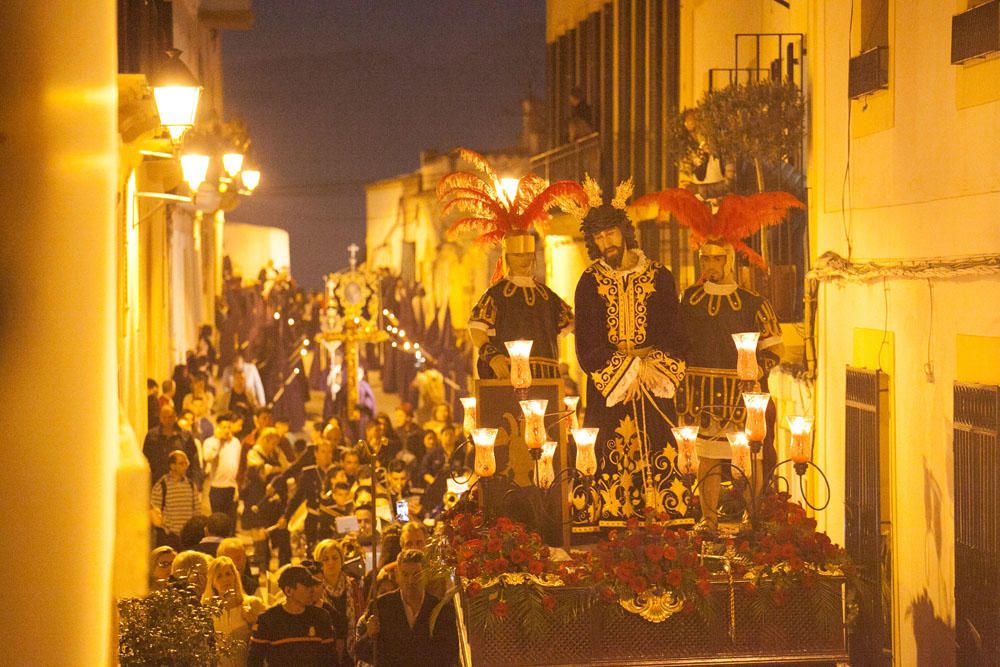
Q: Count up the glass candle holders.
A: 12